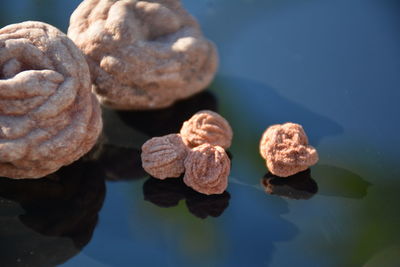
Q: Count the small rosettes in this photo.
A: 4